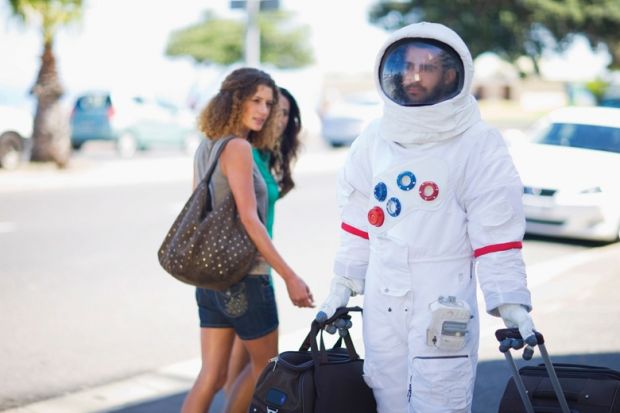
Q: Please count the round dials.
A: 5